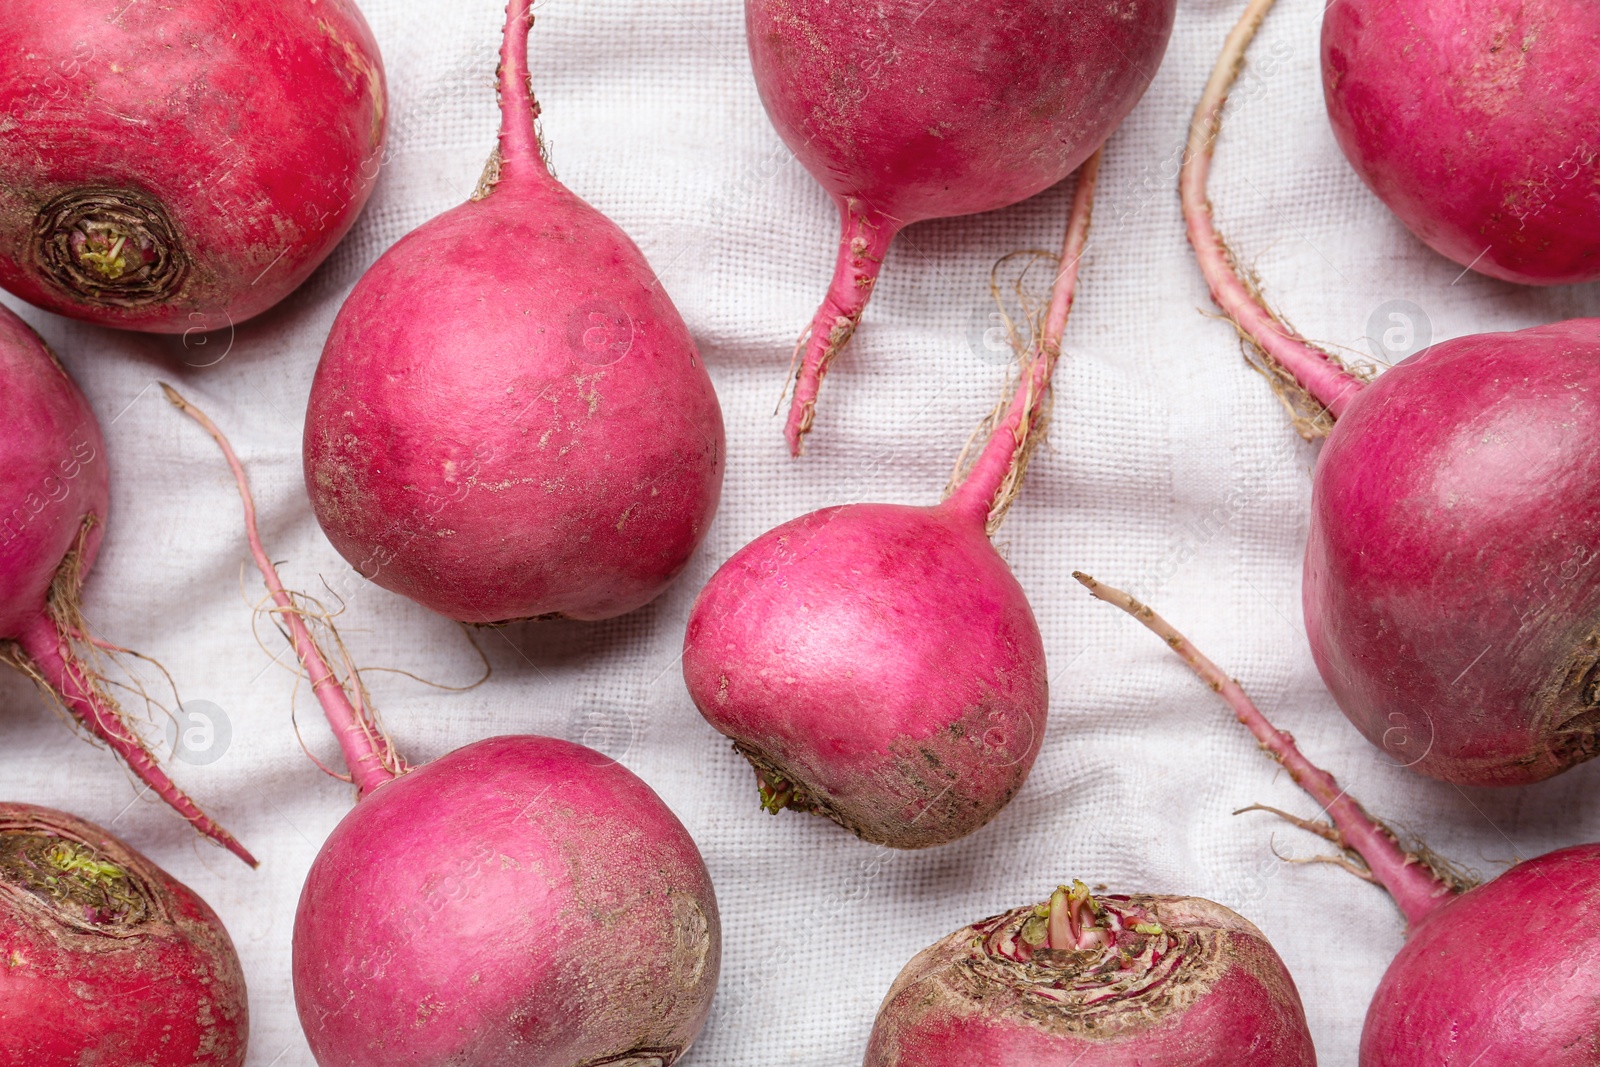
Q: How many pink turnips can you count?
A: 11